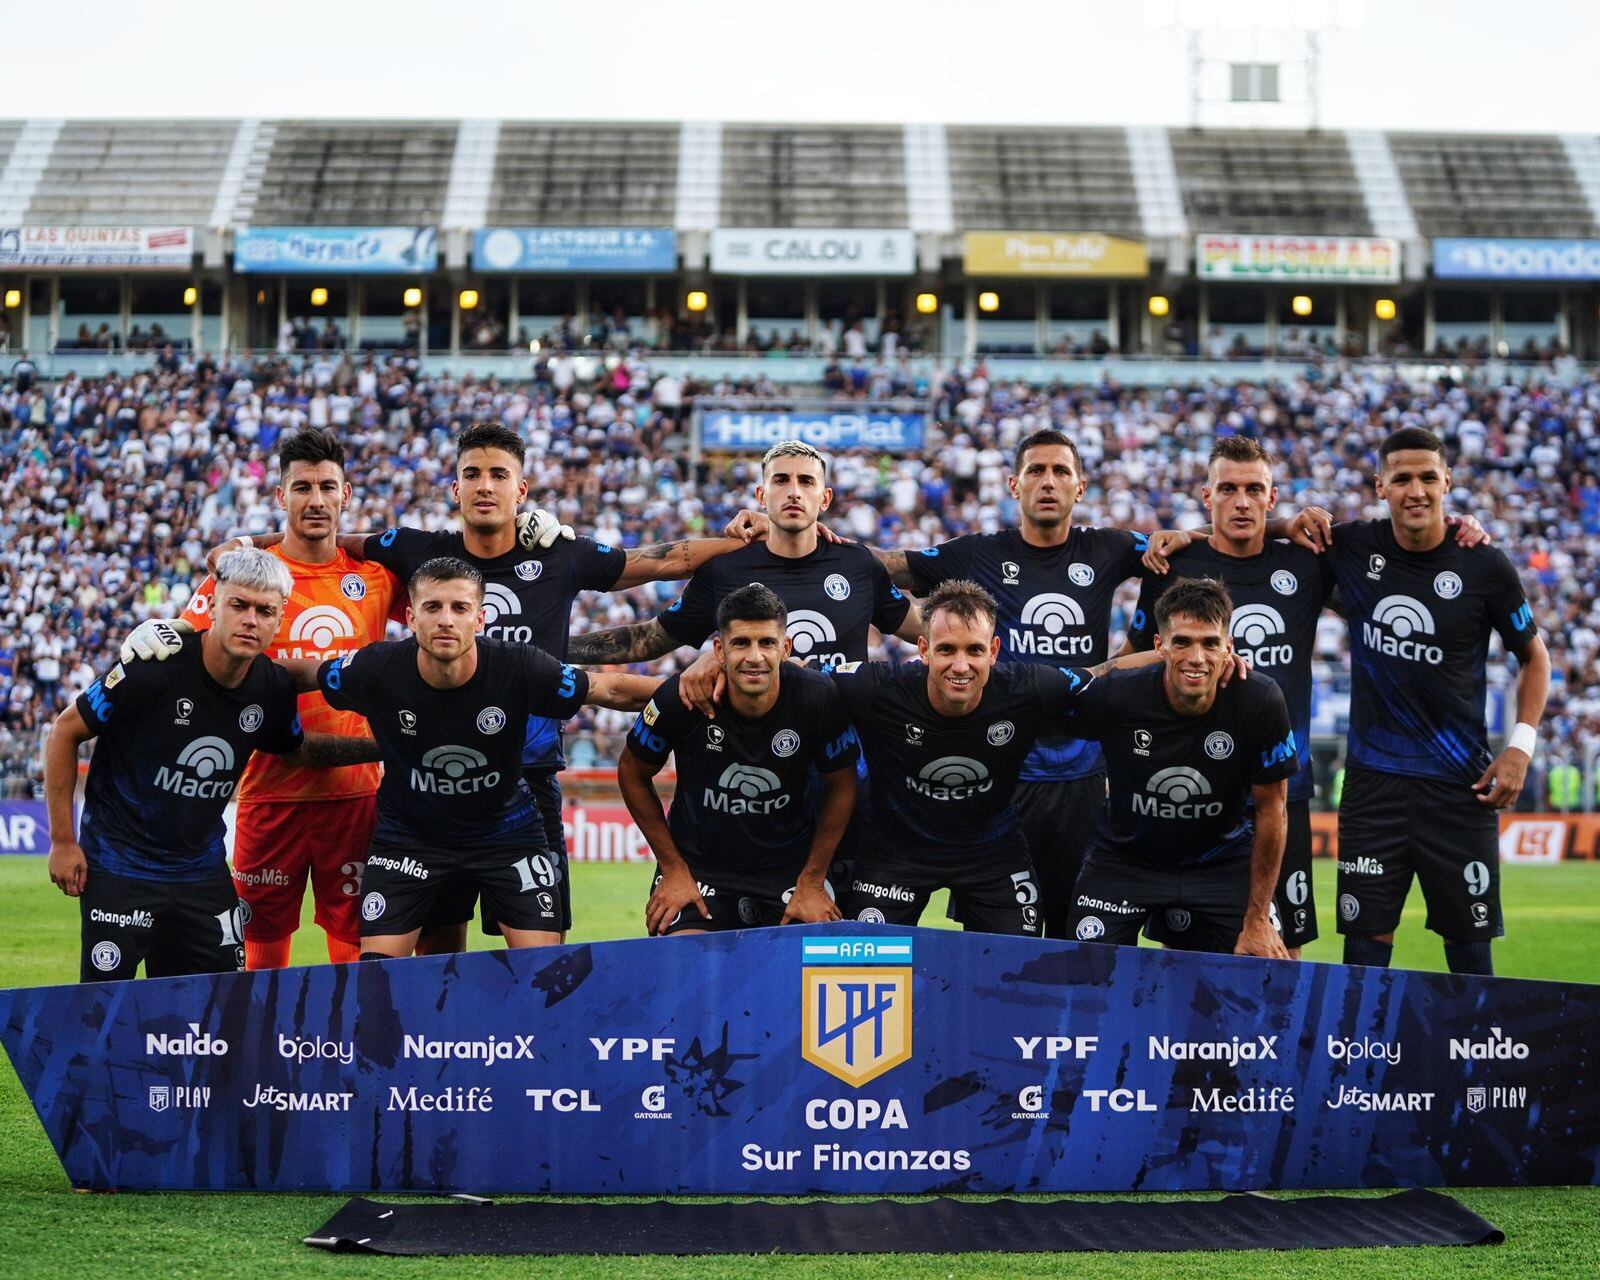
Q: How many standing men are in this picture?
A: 6